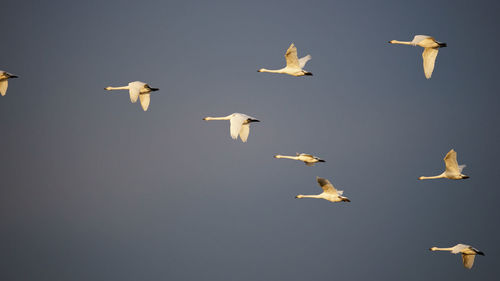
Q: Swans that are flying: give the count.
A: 9